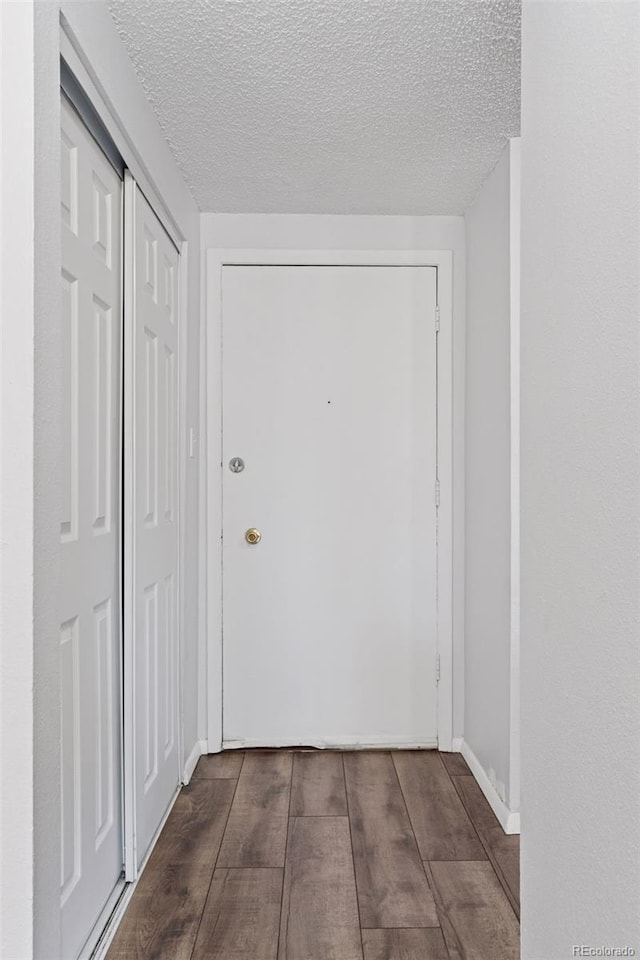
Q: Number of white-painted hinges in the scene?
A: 3